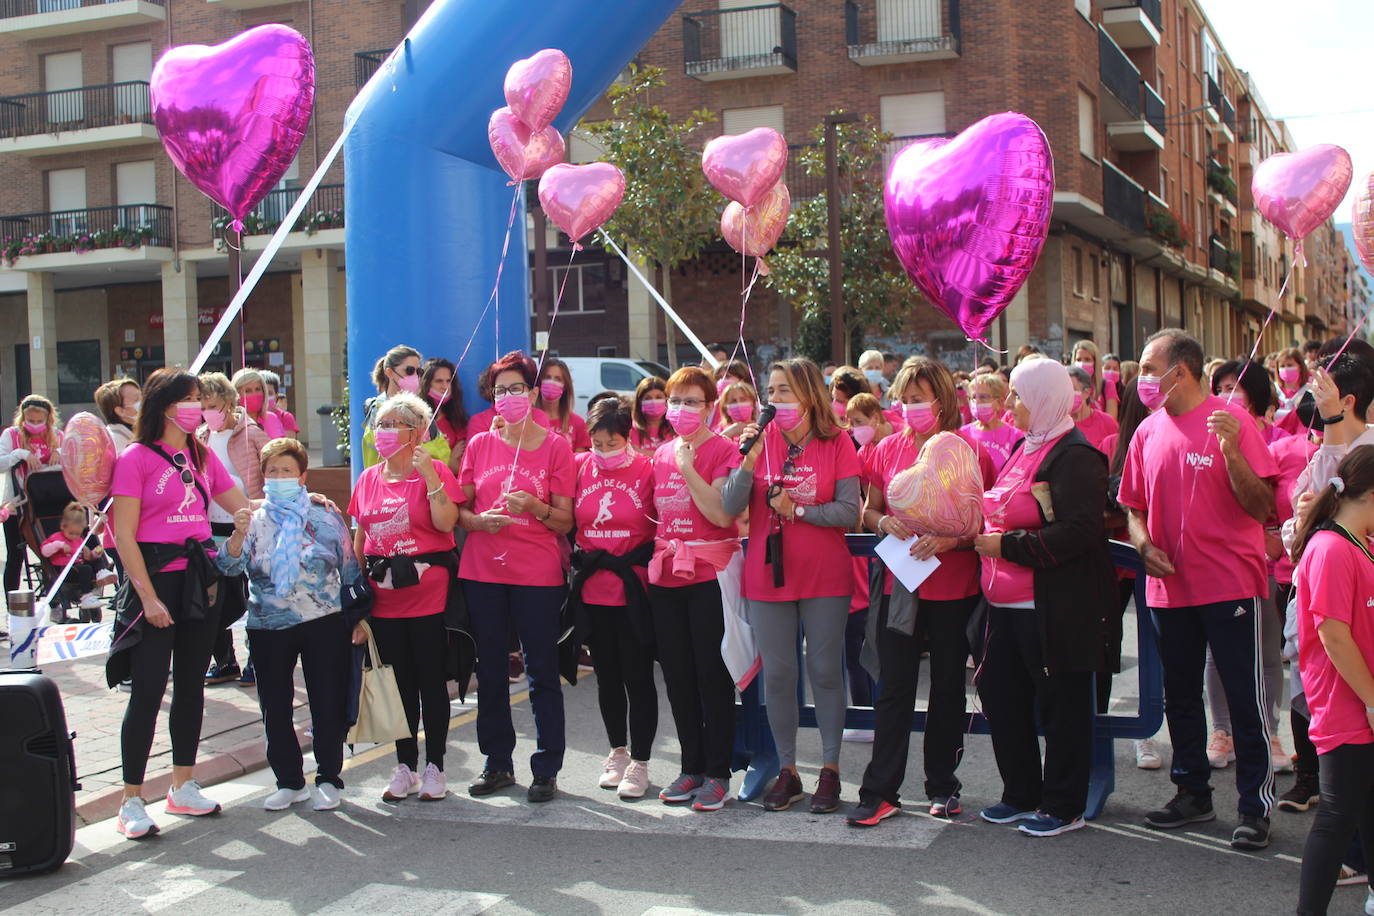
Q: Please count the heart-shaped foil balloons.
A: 11